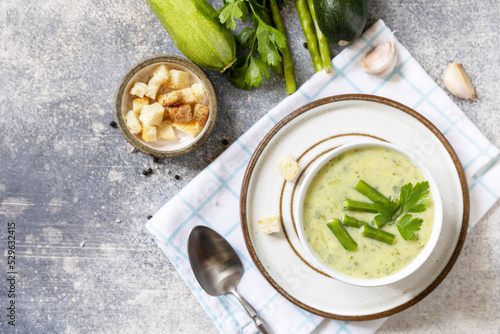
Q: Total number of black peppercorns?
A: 8